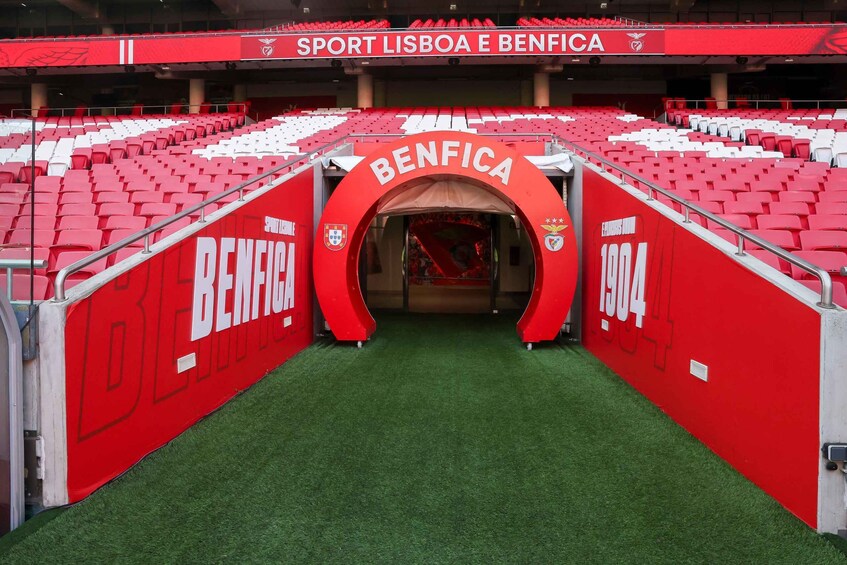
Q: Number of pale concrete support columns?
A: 5